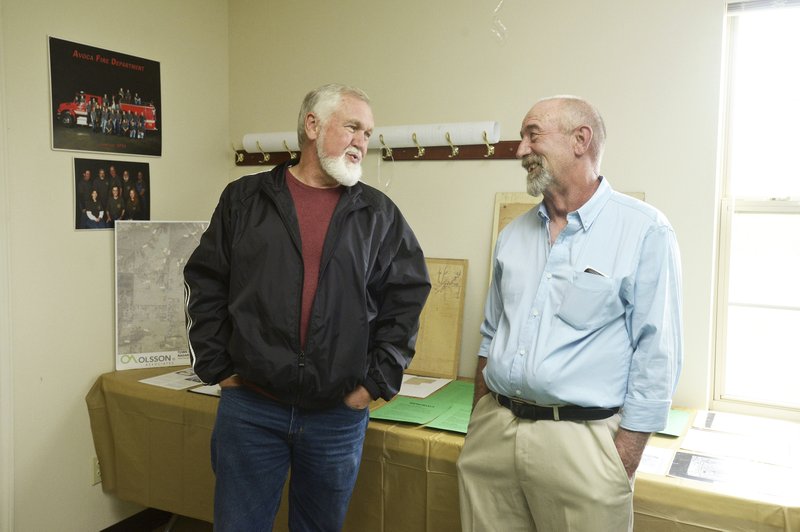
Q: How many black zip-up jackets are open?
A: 1